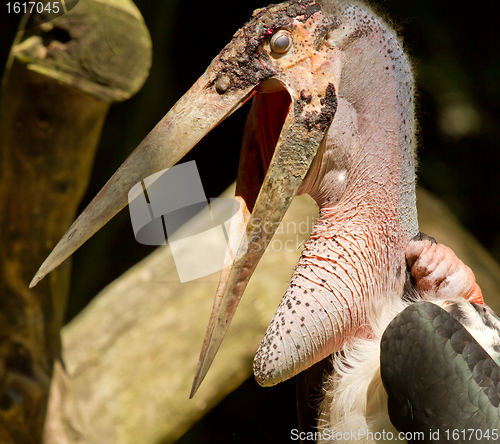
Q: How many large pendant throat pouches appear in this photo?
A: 1